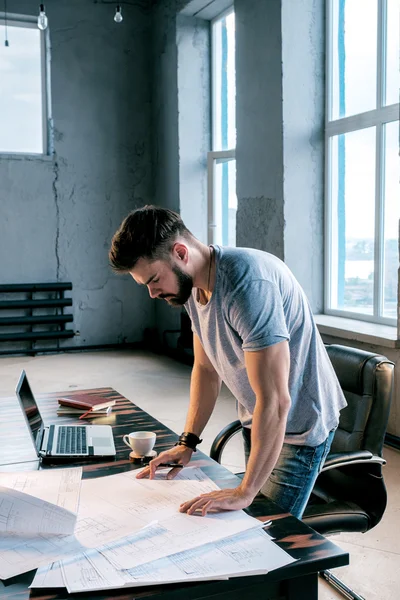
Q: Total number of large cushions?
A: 0